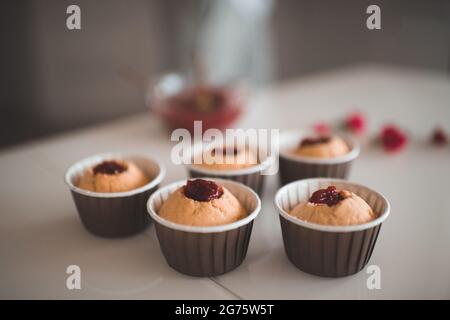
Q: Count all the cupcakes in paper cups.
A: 5